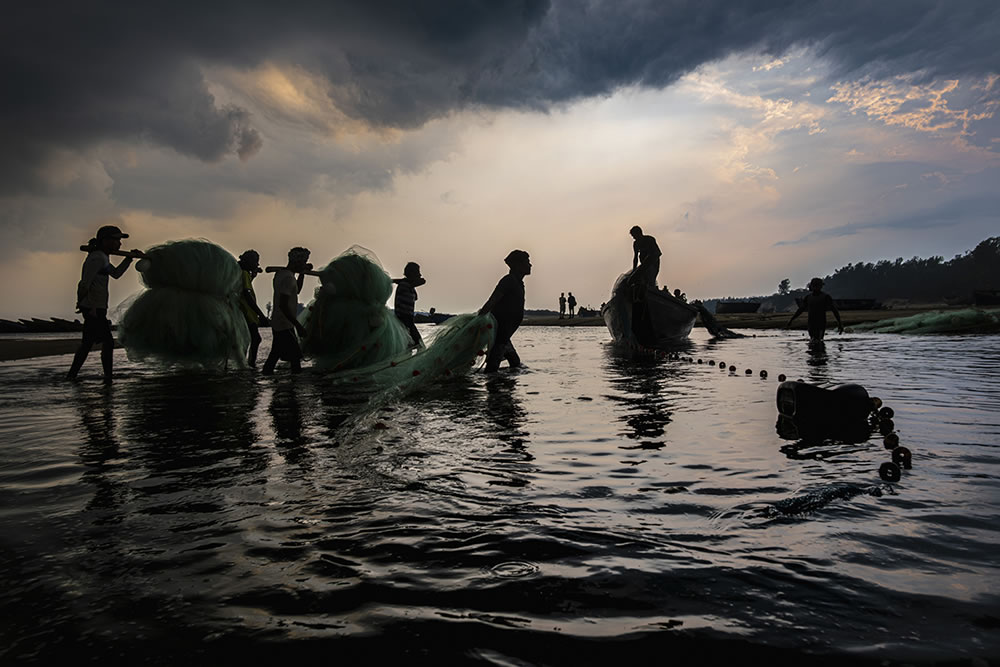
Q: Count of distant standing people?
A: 2